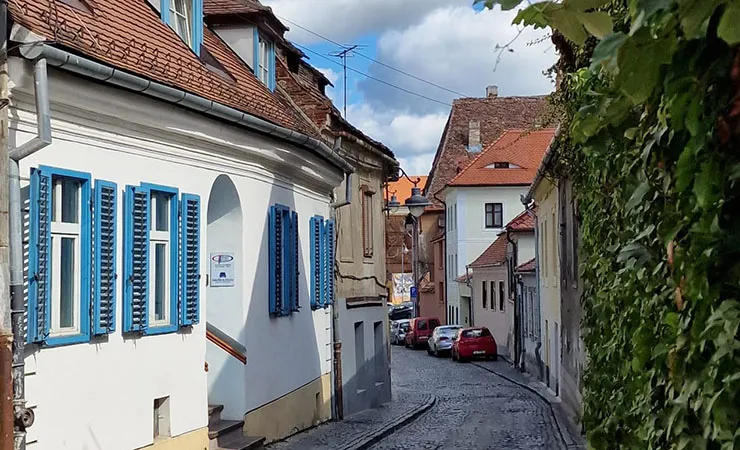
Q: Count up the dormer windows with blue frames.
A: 2